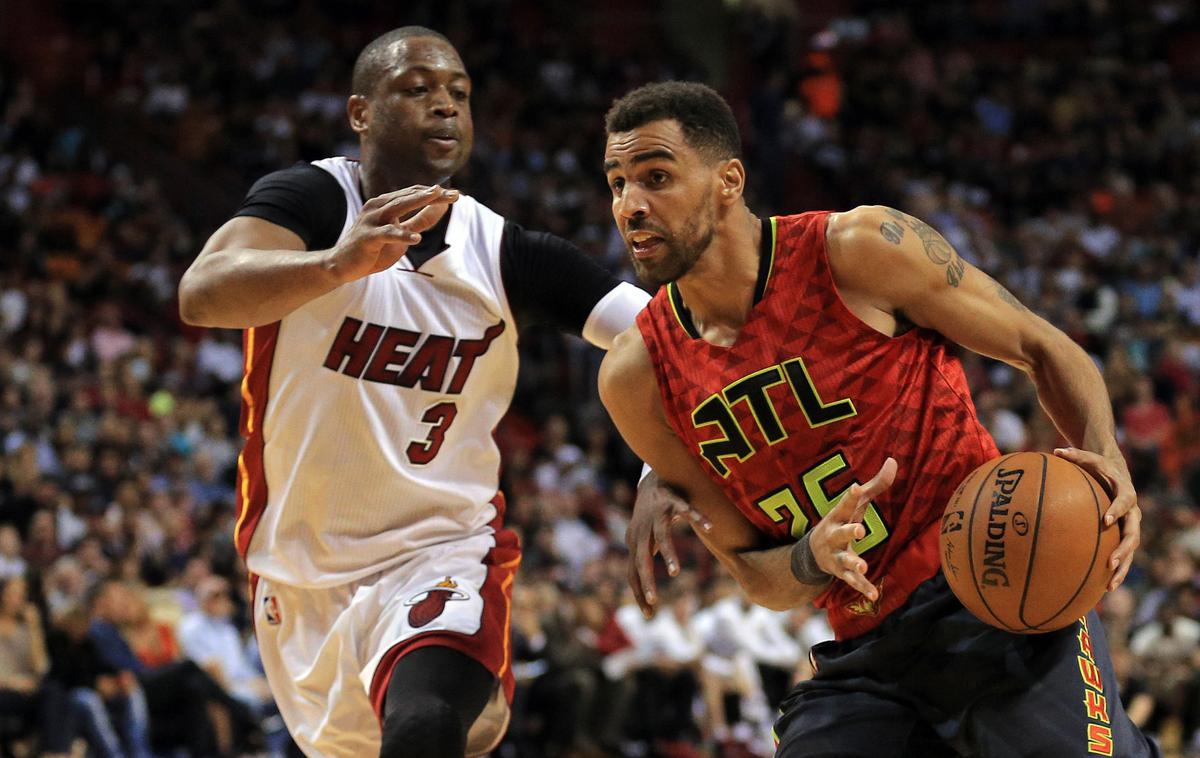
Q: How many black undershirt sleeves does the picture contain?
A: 2